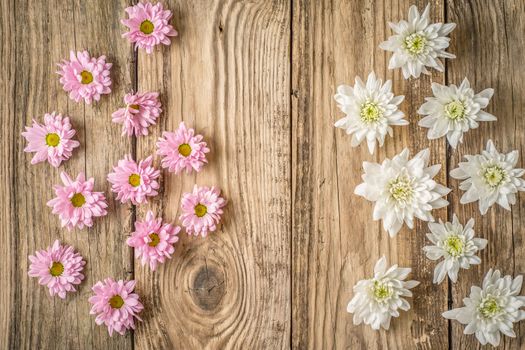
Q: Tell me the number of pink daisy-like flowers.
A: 11